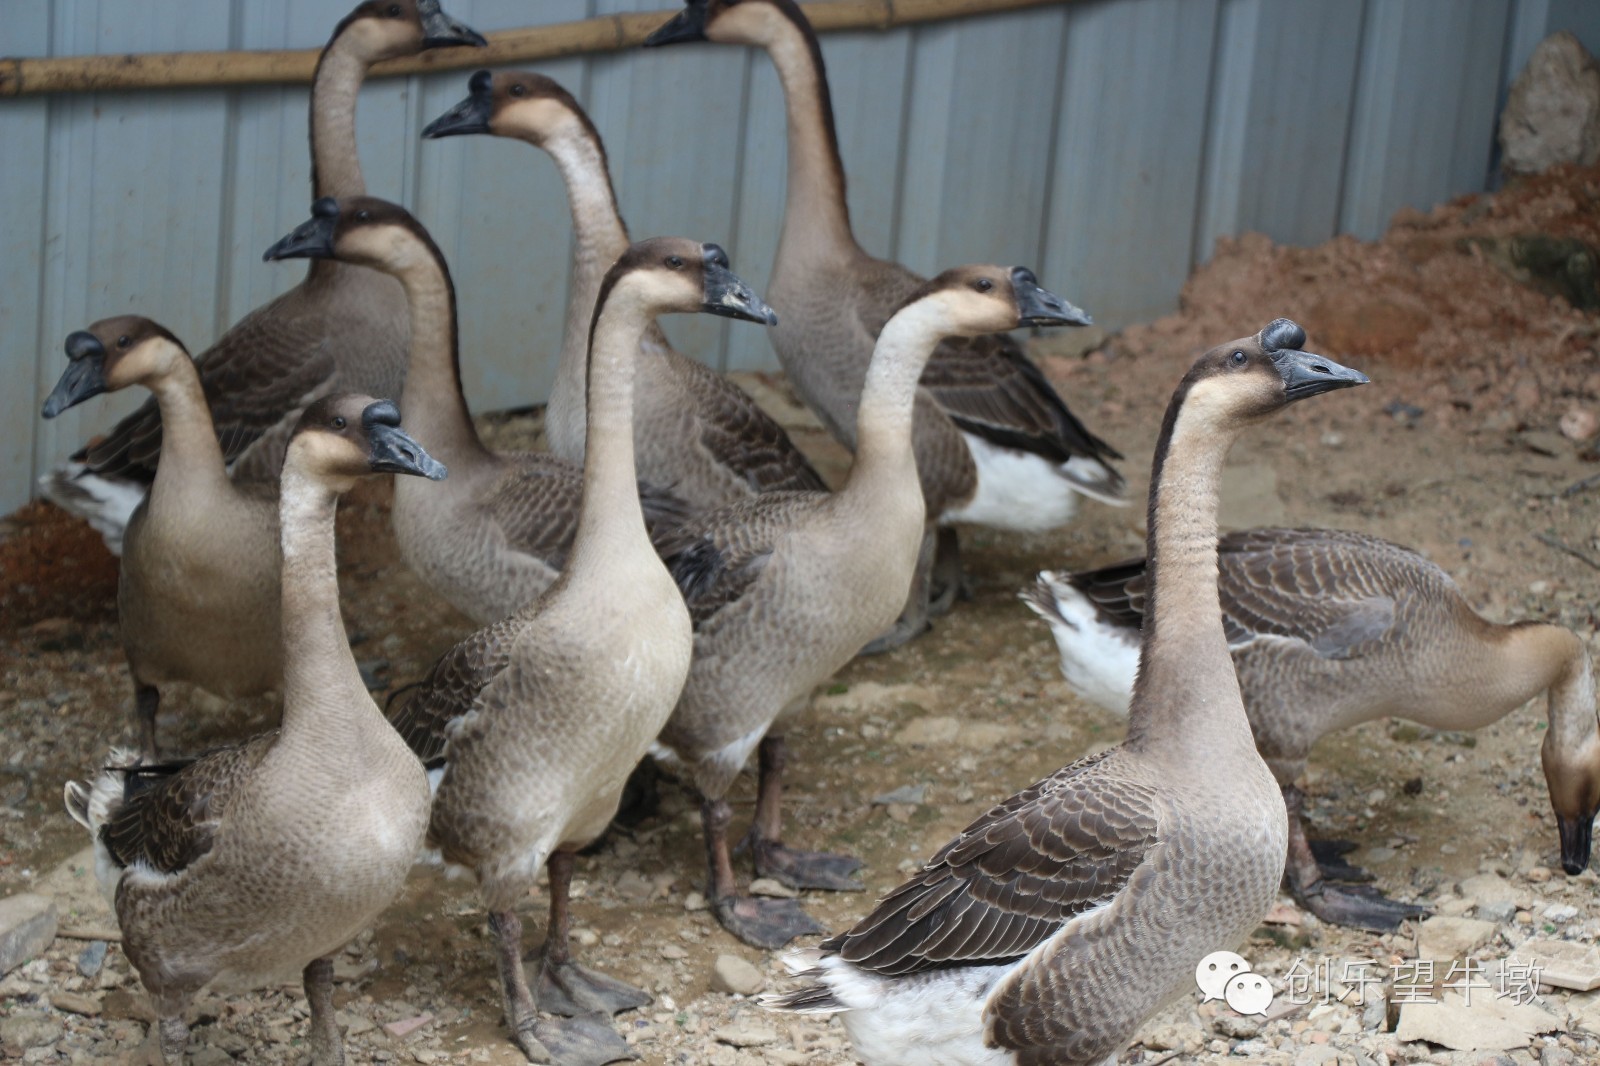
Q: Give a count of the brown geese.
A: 10